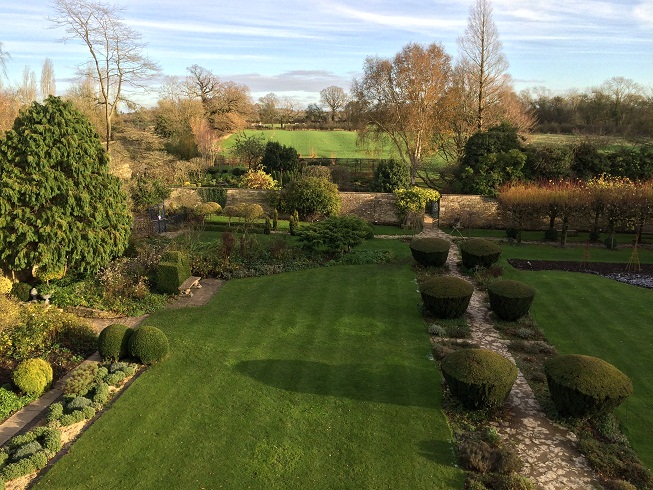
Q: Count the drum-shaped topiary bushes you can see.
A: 6